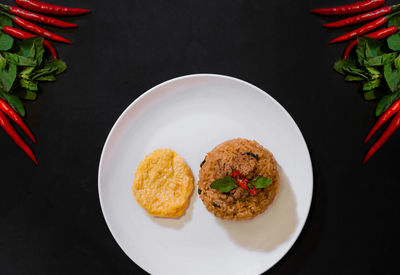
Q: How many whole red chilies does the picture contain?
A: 12